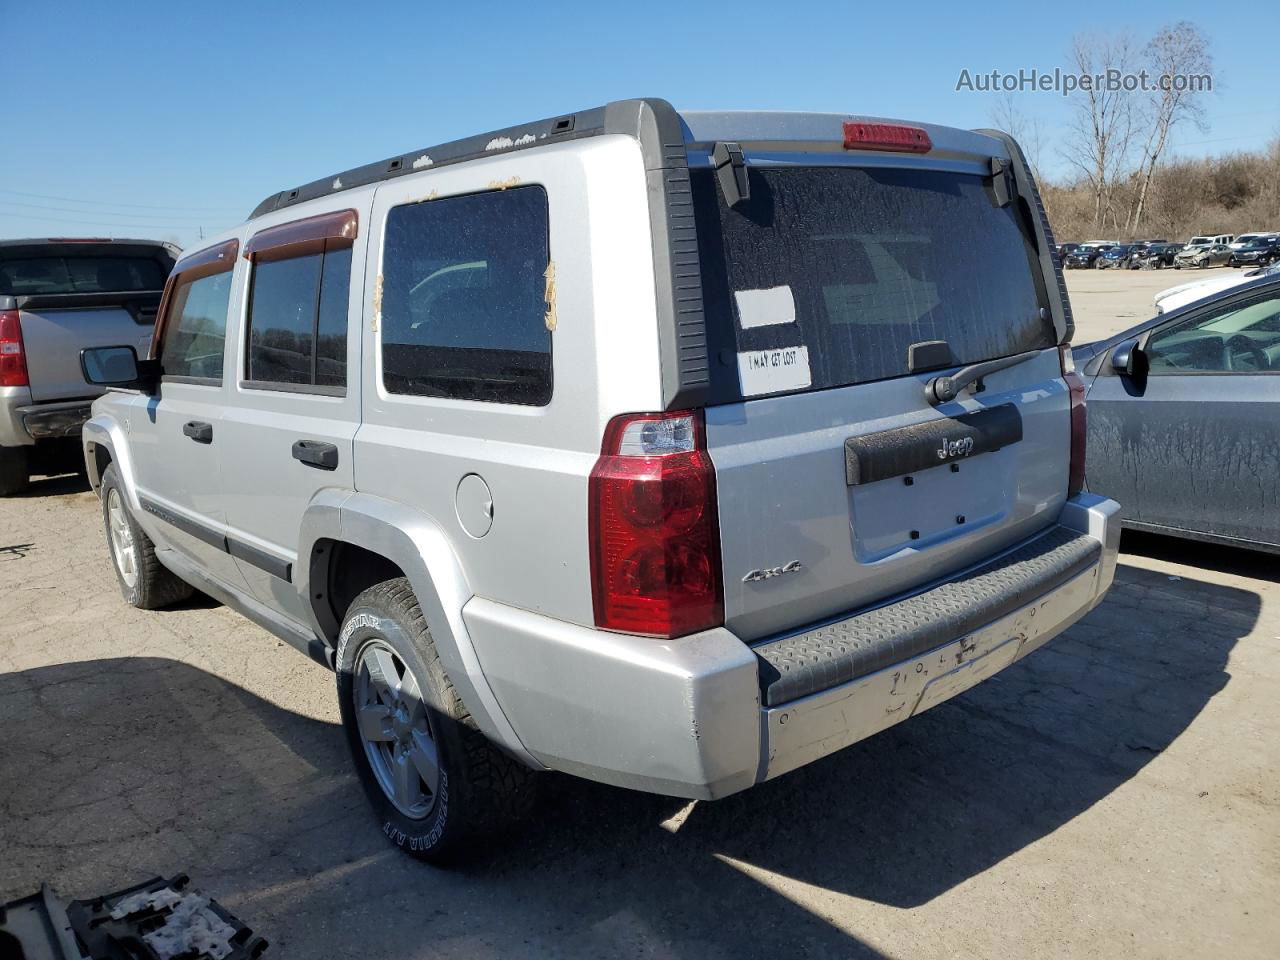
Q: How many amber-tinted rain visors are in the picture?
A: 2